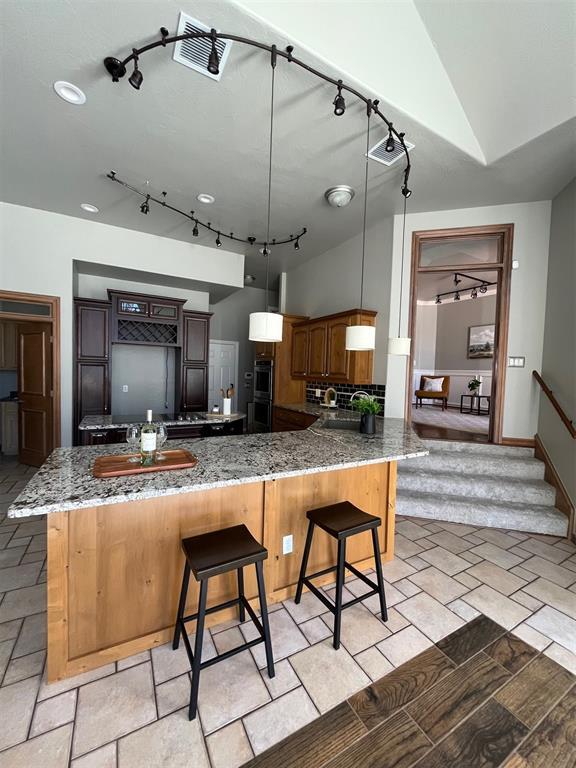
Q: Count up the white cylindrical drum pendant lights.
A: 3